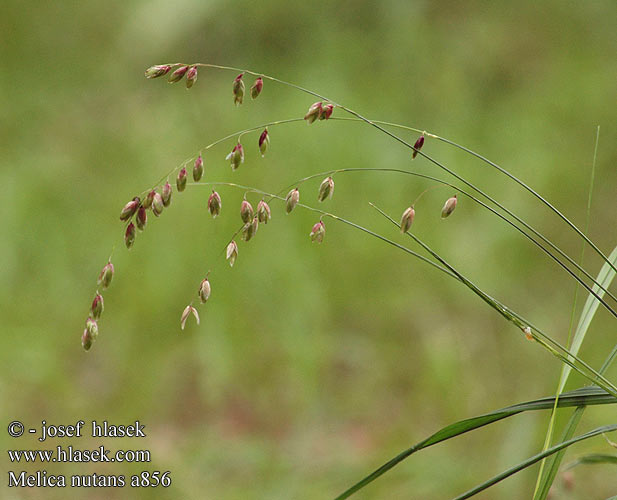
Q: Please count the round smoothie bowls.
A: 0